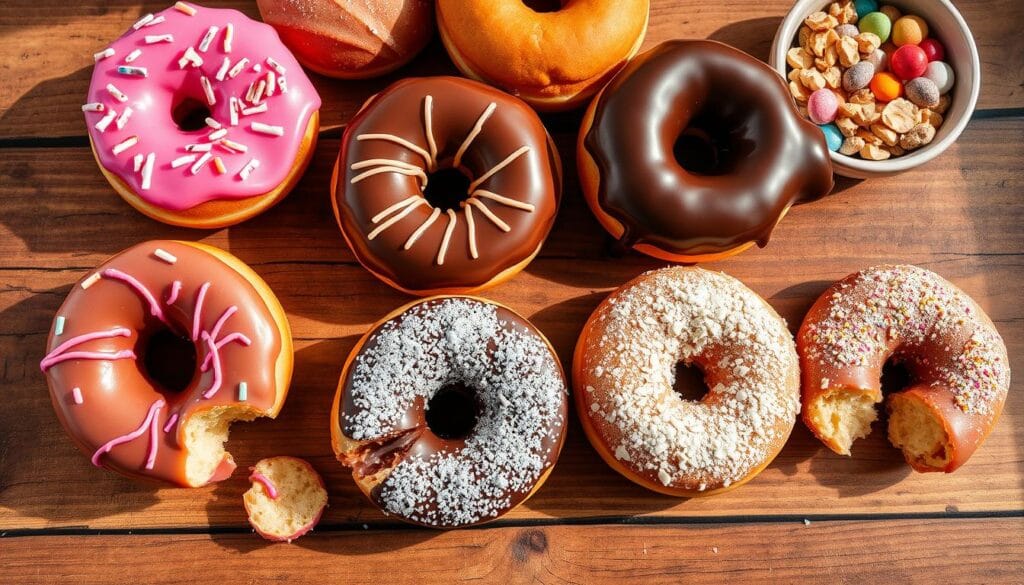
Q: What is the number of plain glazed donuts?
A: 1